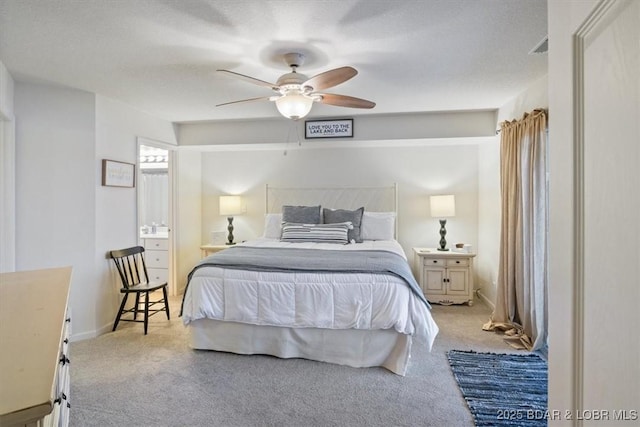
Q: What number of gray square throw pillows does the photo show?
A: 2